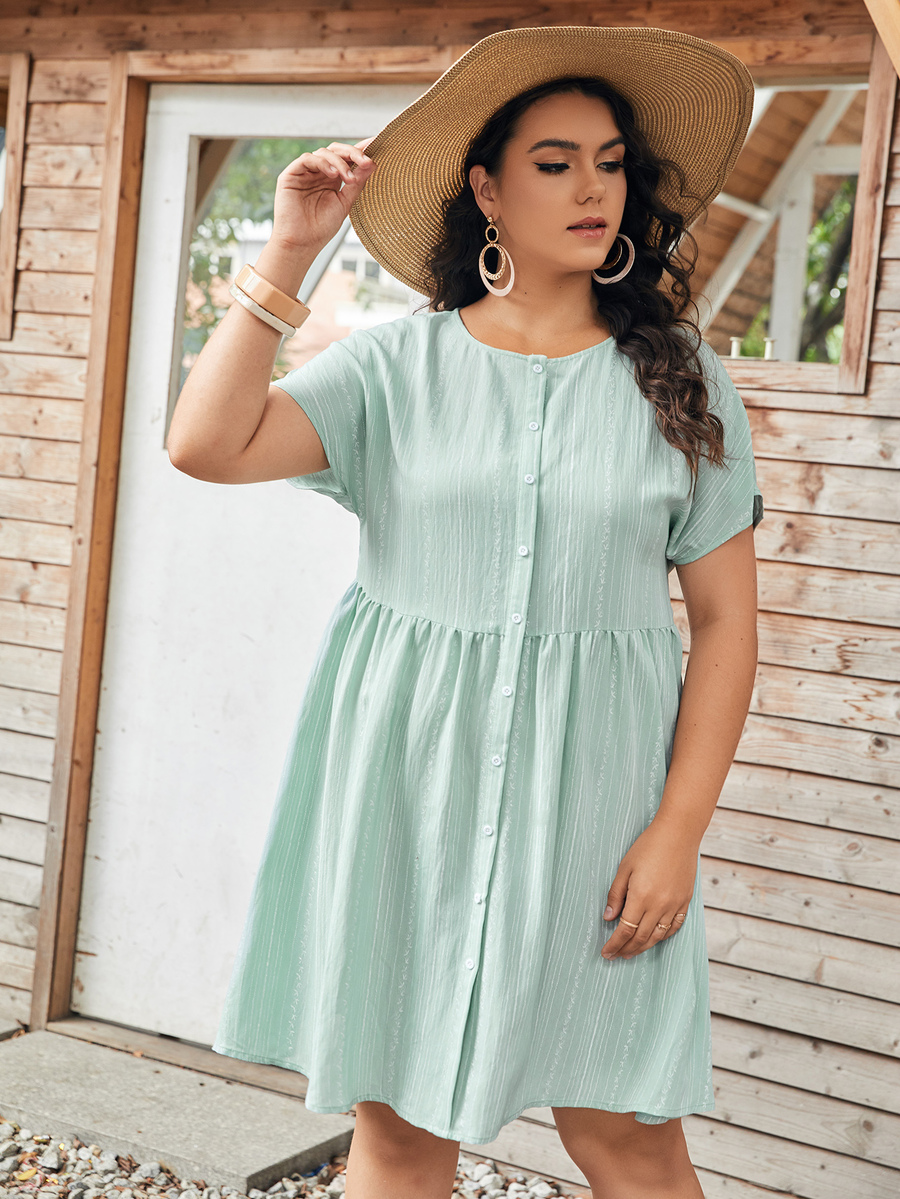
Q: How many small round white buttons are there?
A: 10